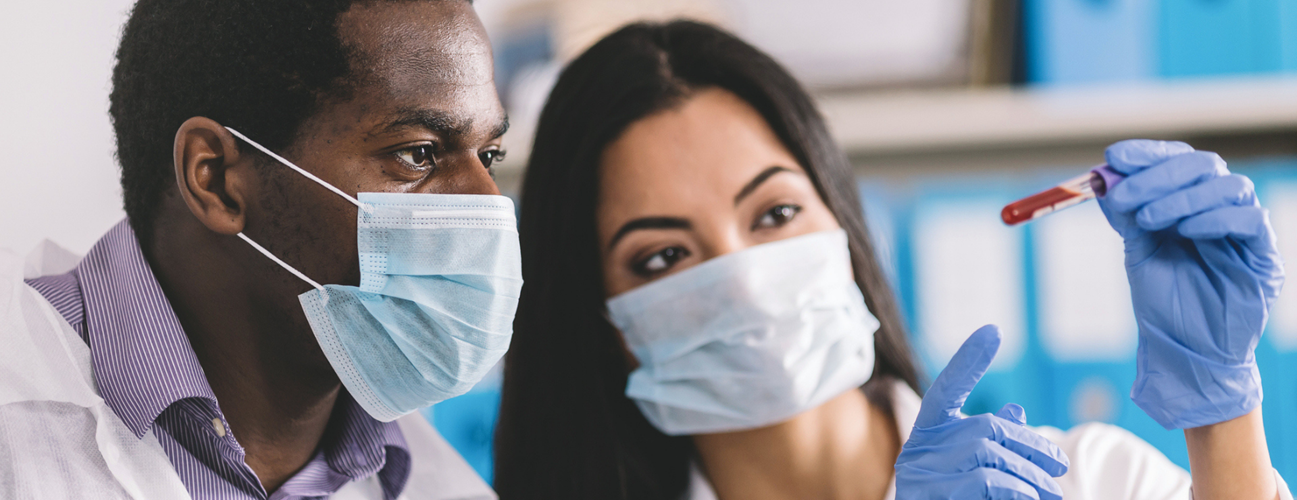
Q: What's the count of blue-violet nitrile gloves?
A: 2